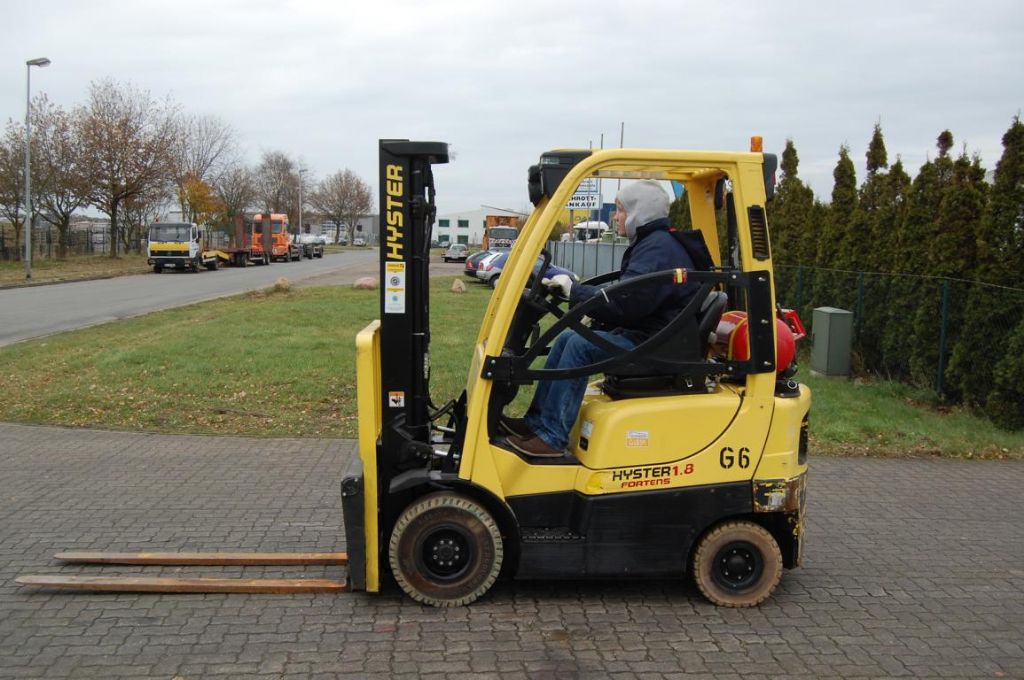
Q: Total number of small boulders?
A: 3